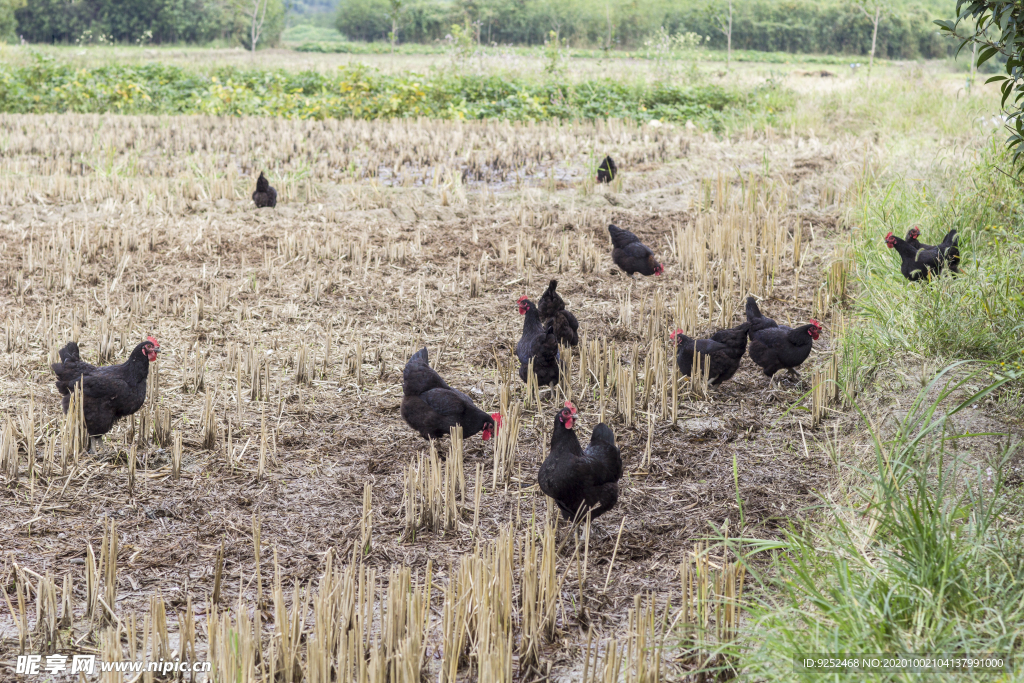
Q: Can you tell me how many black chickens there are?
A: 12